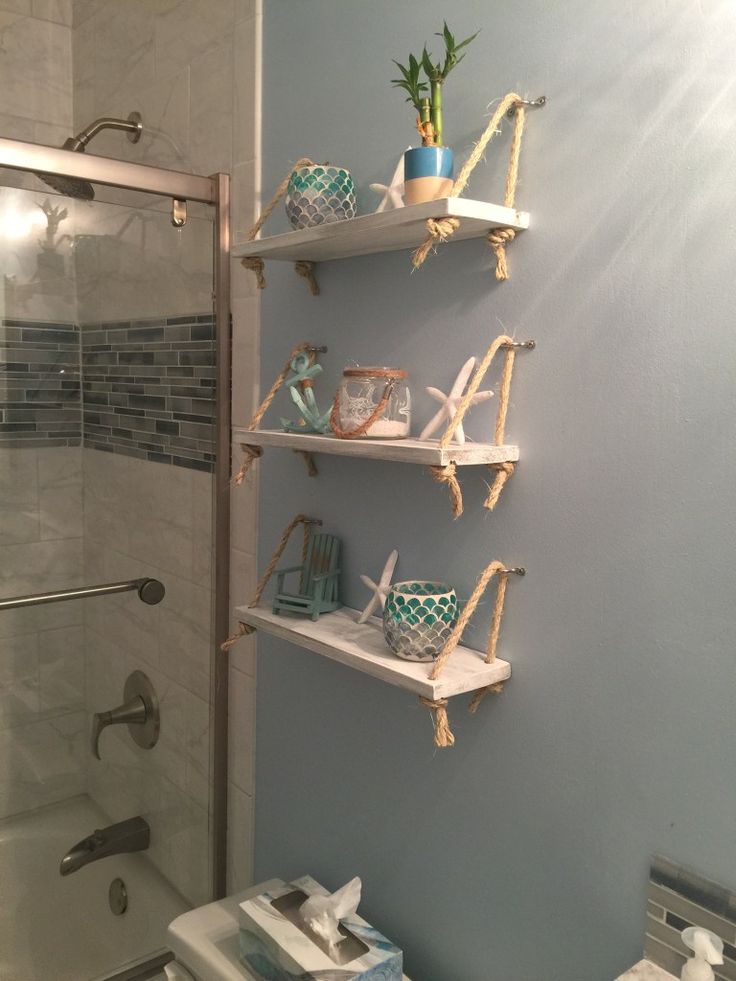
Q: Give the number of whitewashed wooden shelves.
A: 3